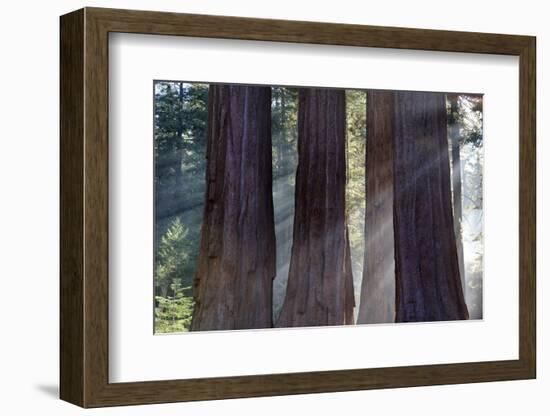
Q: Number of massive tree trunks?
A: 4